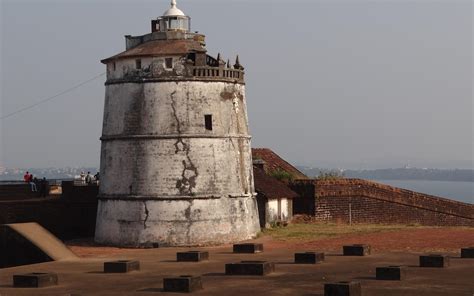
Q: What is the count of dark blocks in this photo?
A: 12